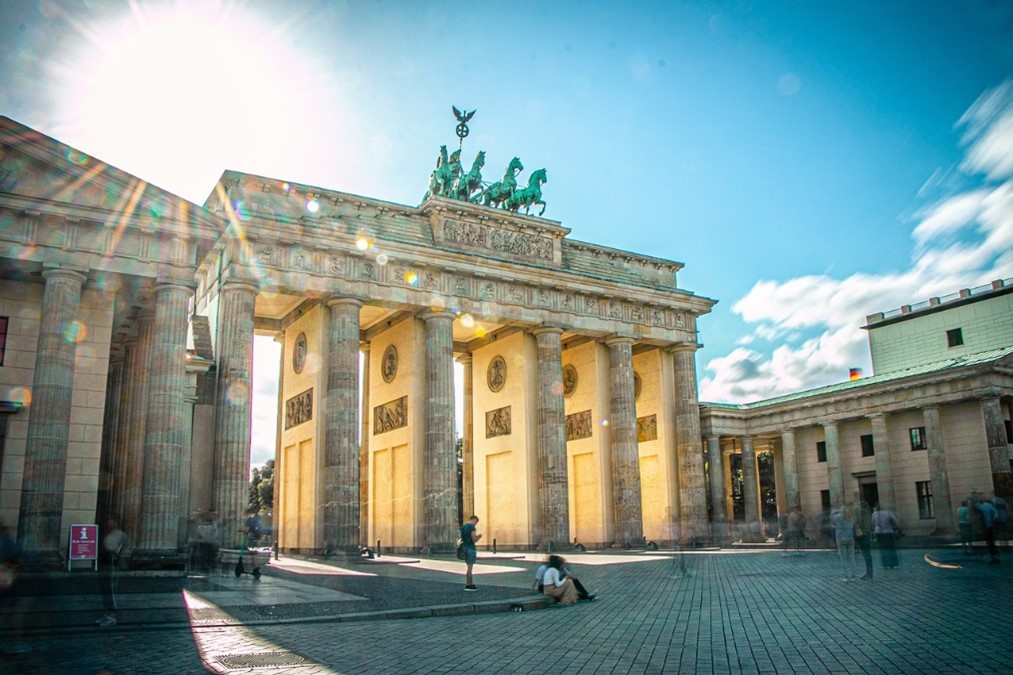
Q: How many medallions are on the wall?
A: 5